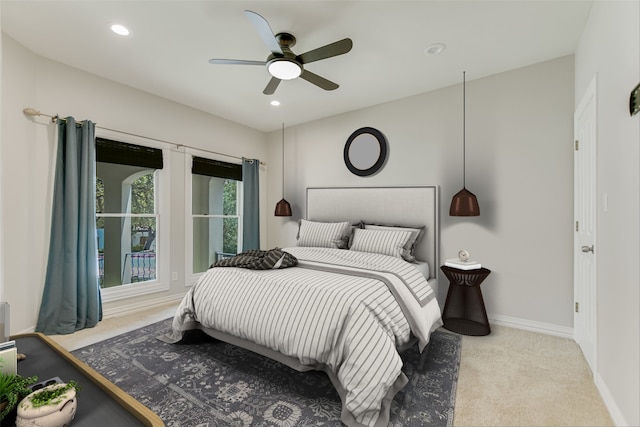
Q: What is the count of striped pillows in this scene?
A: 2